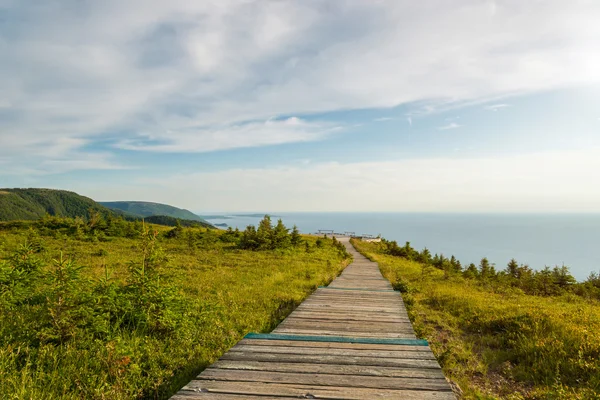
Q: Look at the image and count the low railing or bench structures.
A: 3